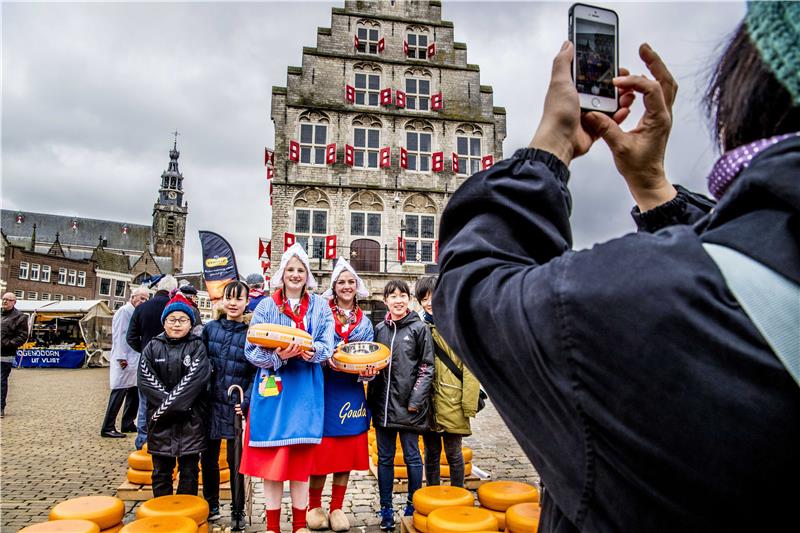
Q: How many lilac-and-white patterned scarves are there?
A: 1